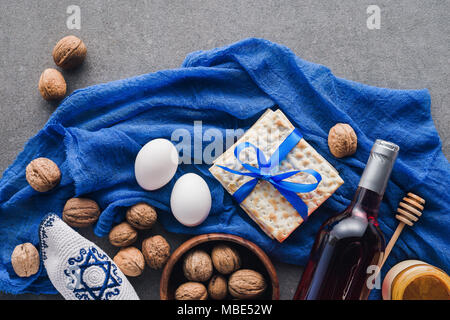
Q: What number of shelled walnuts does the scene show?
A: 15